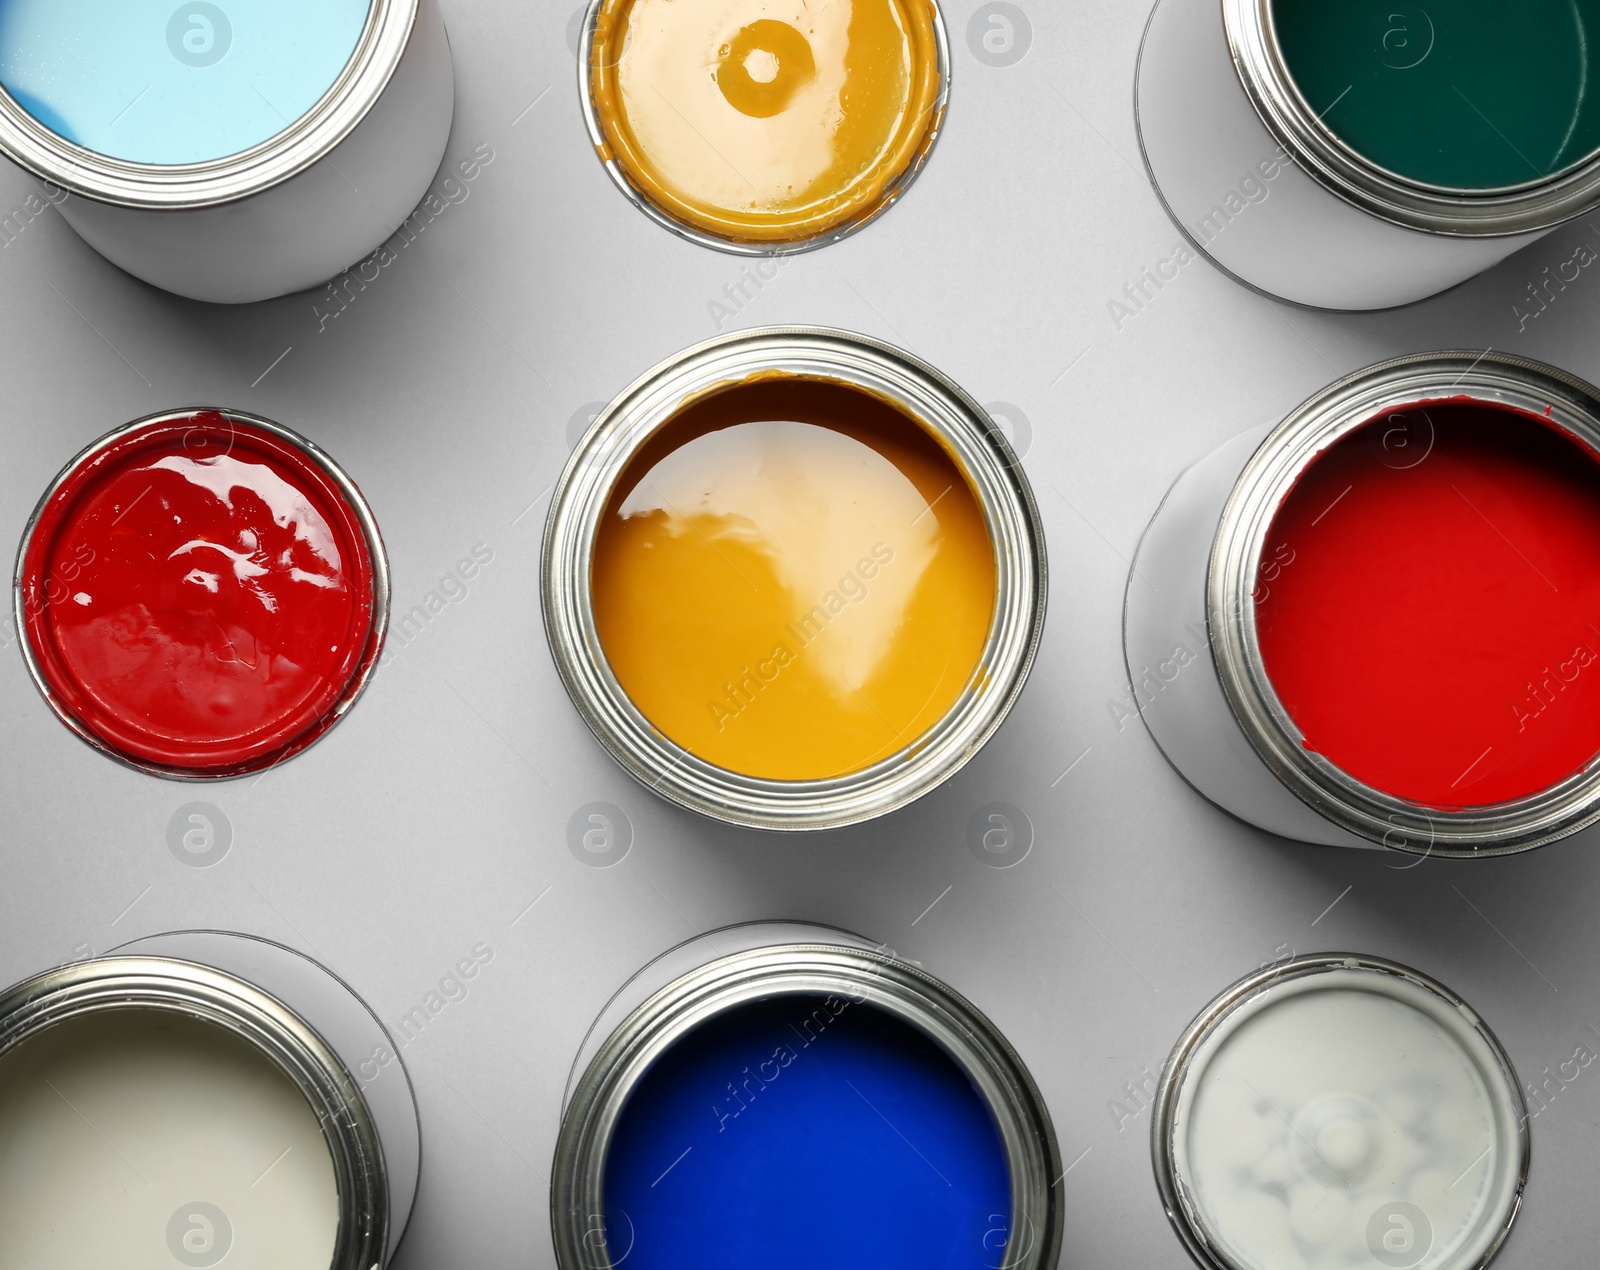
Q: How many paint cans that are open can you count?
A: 6